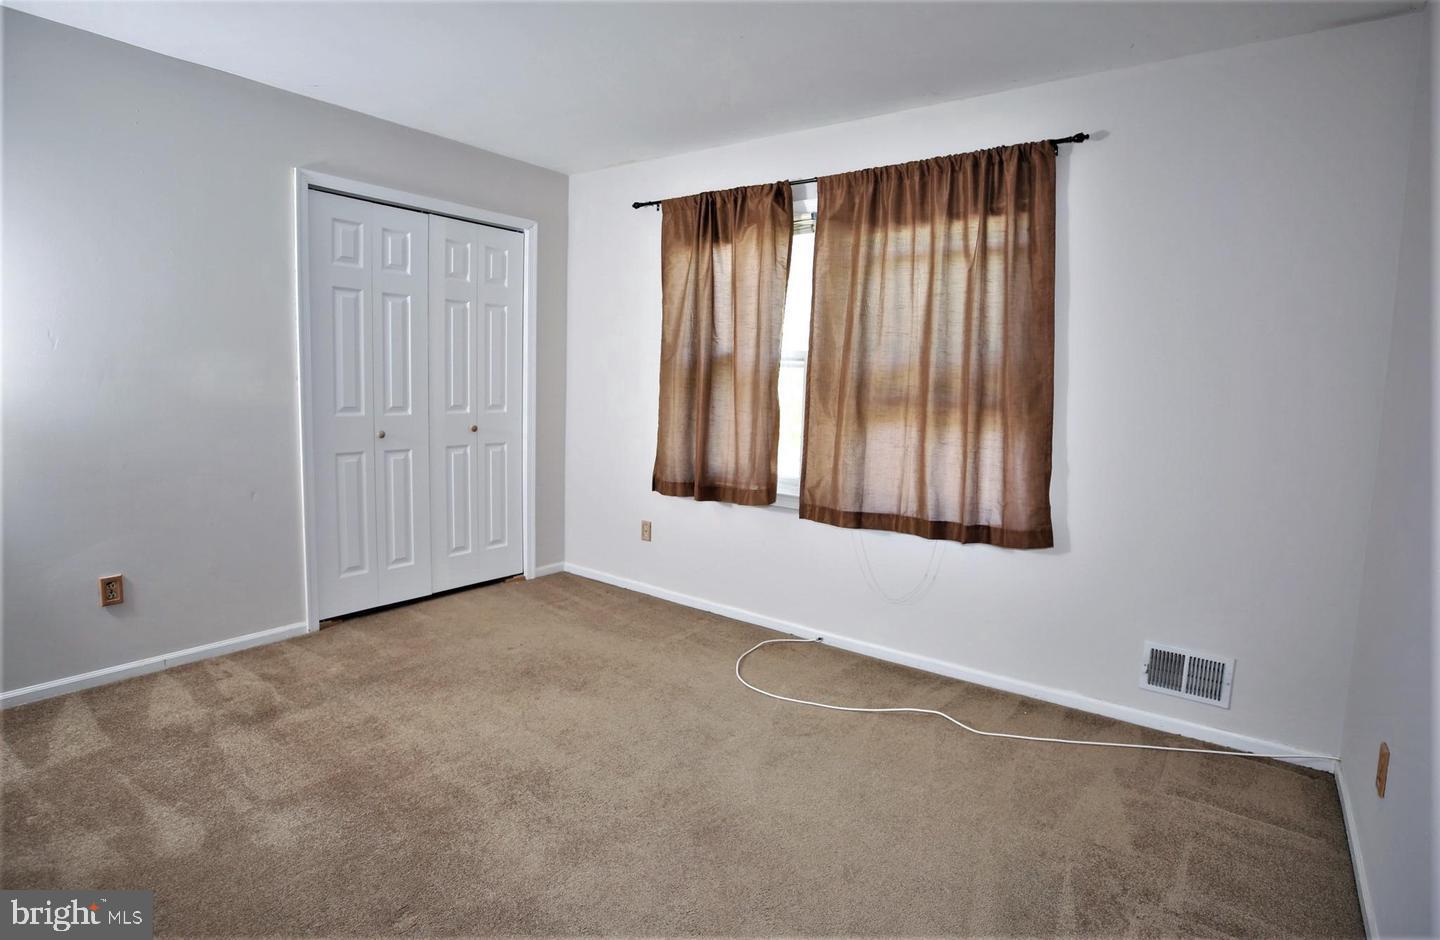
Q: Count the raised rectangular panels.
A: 12